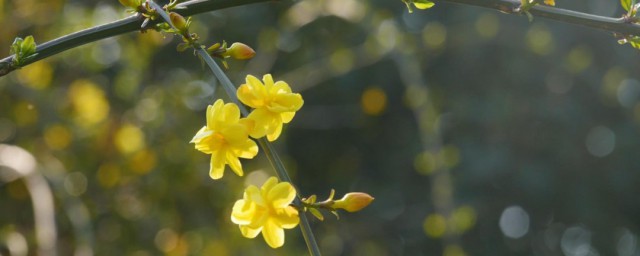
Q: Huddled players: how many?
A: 0